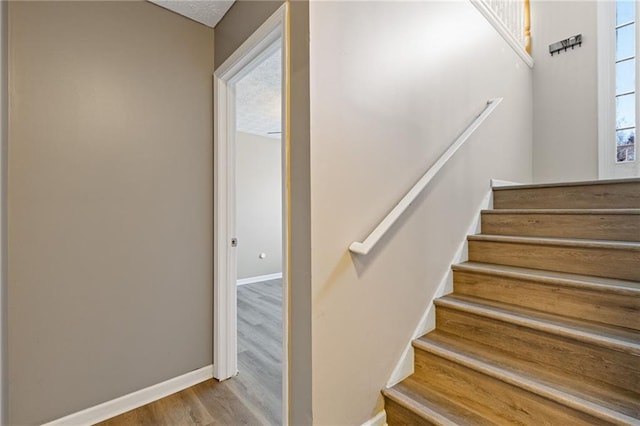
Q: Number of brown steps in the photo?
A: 7